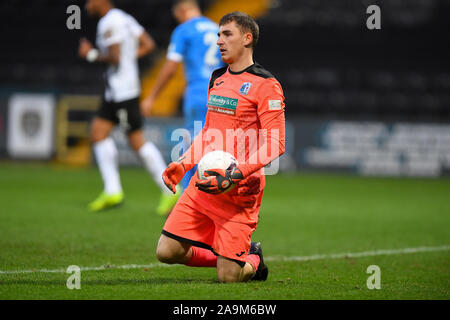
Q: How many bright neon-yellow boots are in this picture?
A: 2